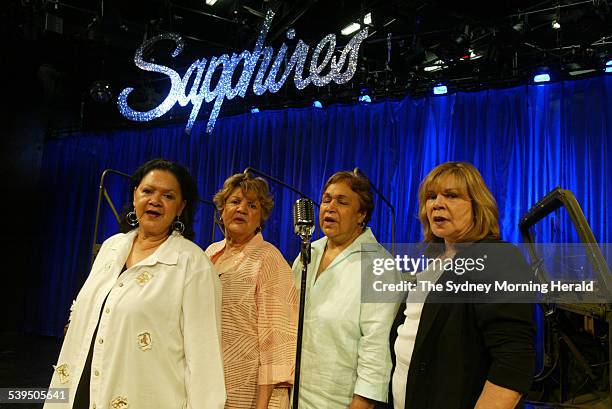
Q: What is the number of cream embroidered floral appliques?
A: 4